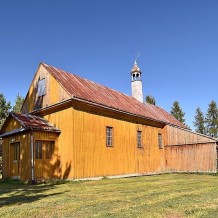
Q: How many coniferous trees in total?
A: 6